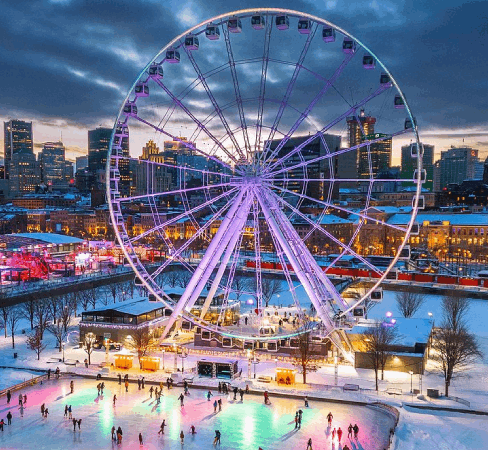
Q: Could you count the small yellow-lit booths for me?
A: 3